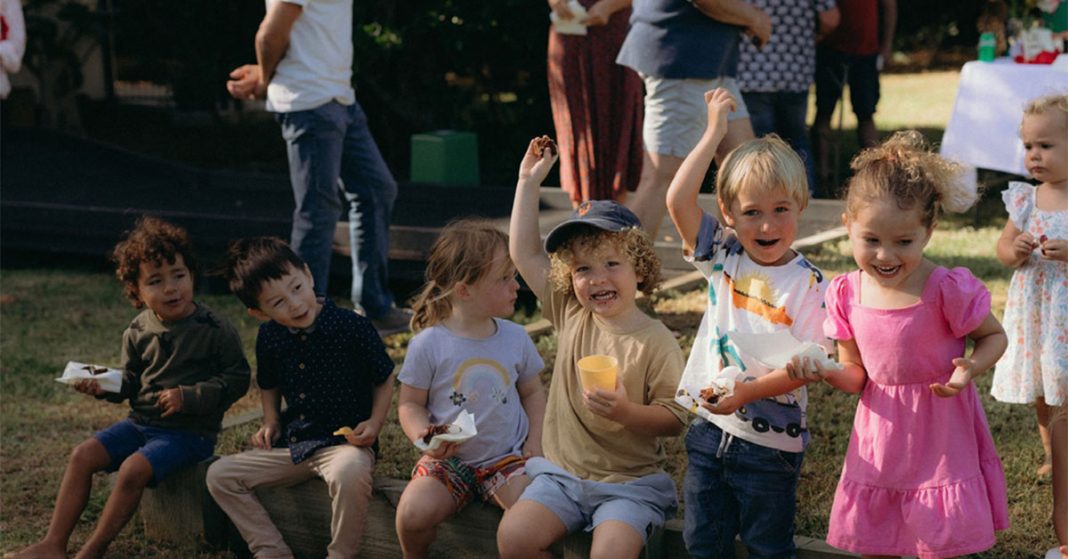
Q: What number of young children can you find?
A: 7